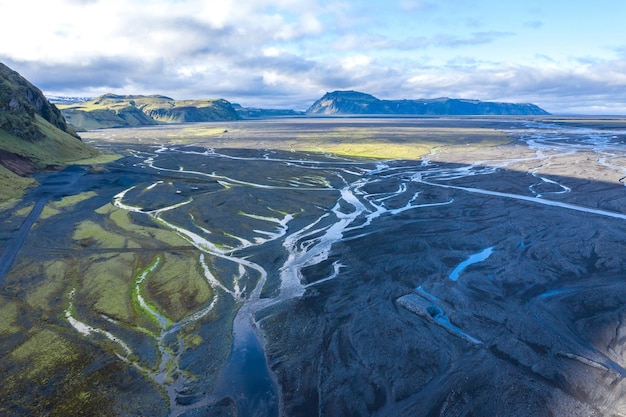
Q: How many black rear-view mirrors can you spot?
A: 0